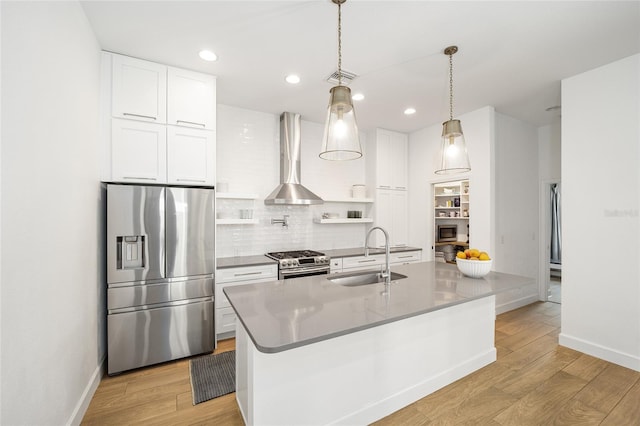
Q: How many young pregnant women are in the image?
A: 0